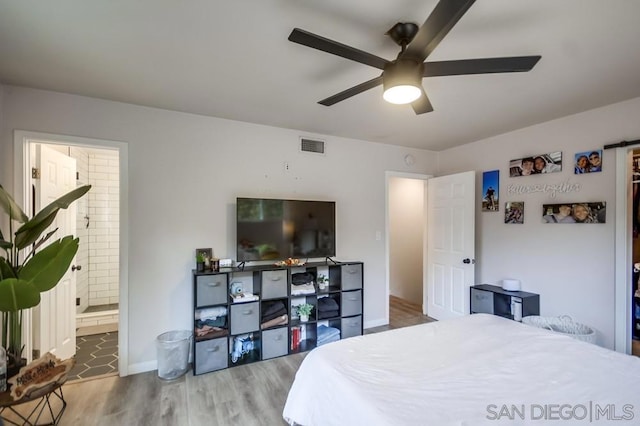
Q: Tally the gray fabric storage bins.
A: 9